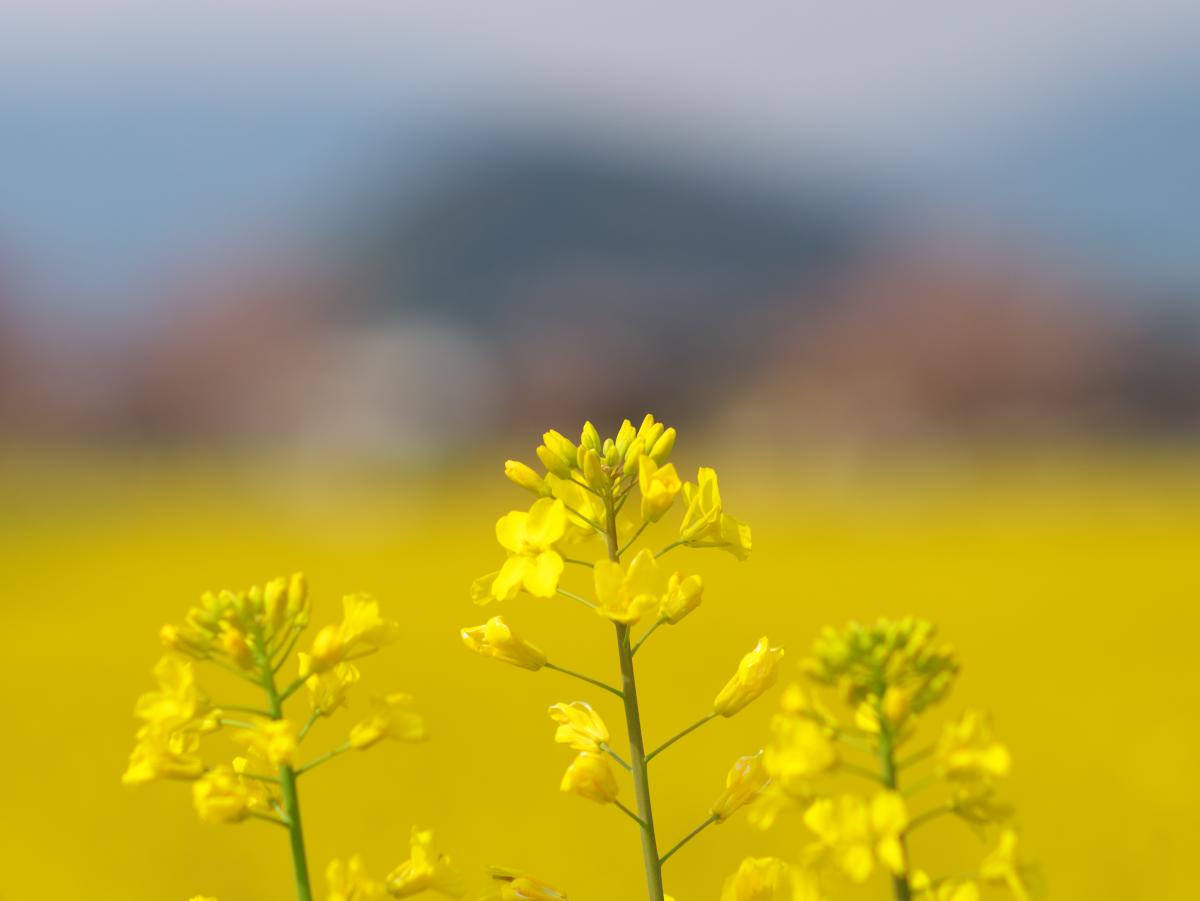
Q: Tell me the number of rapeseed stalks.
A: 3